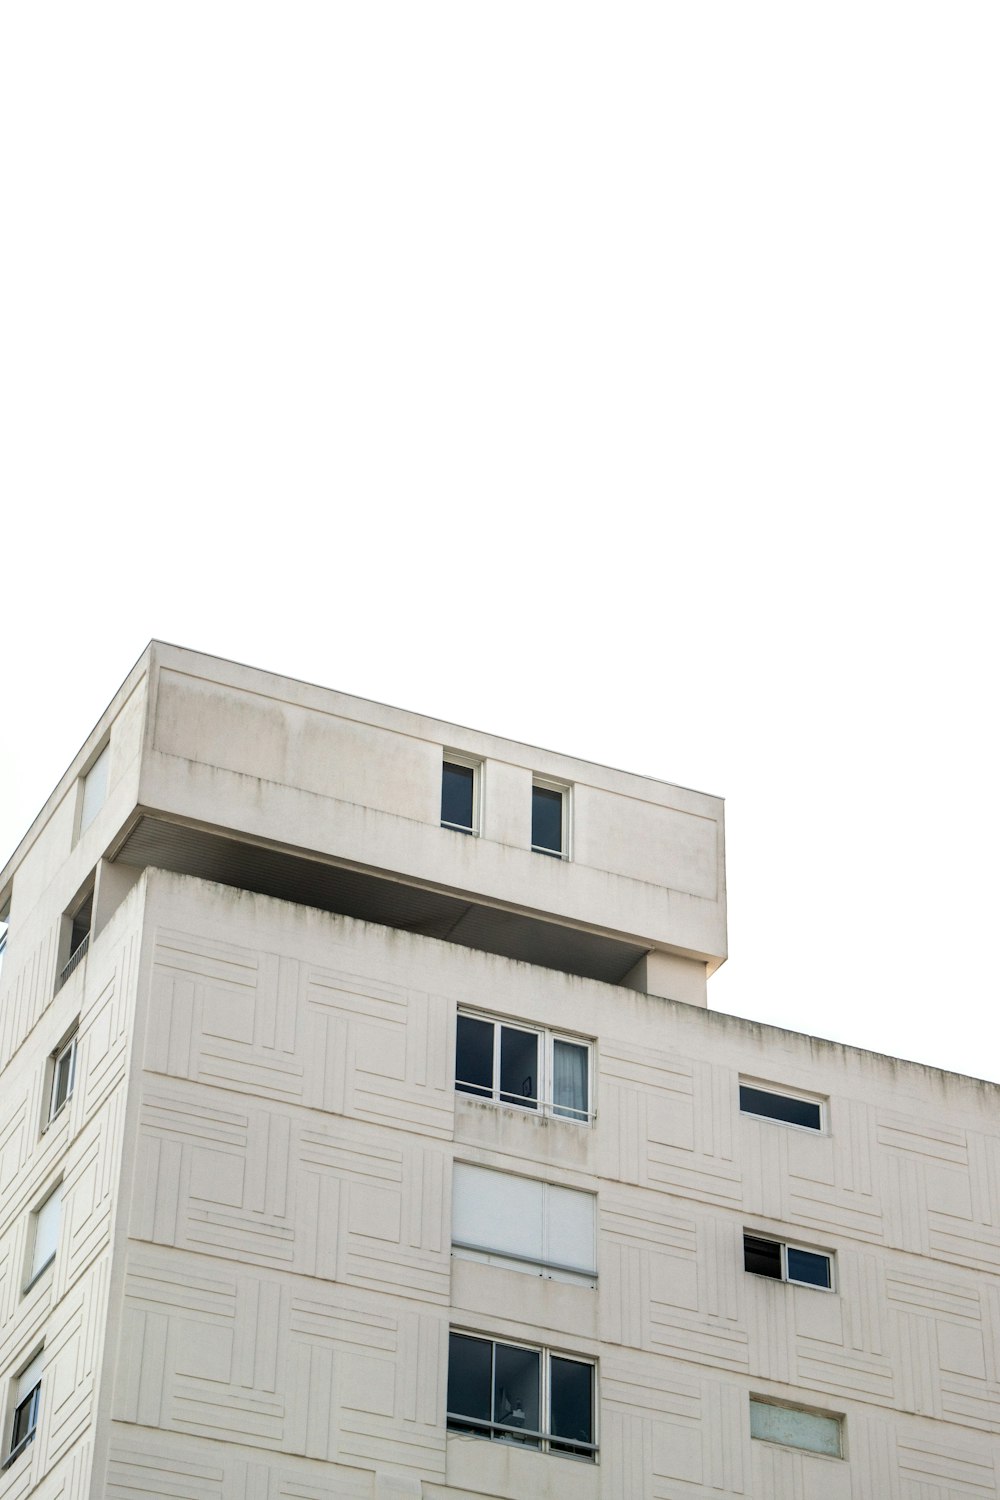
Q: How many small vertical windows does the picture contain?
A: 2